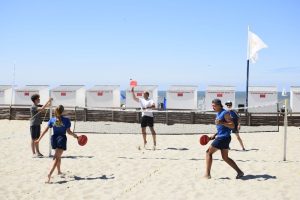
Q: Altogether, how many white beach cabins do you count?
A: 9